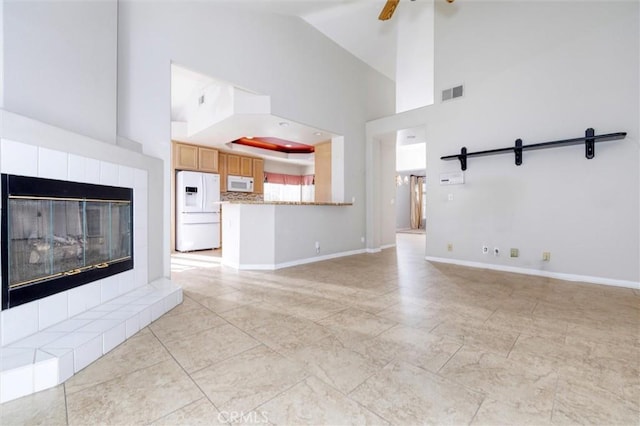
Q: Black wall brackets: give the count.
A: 3